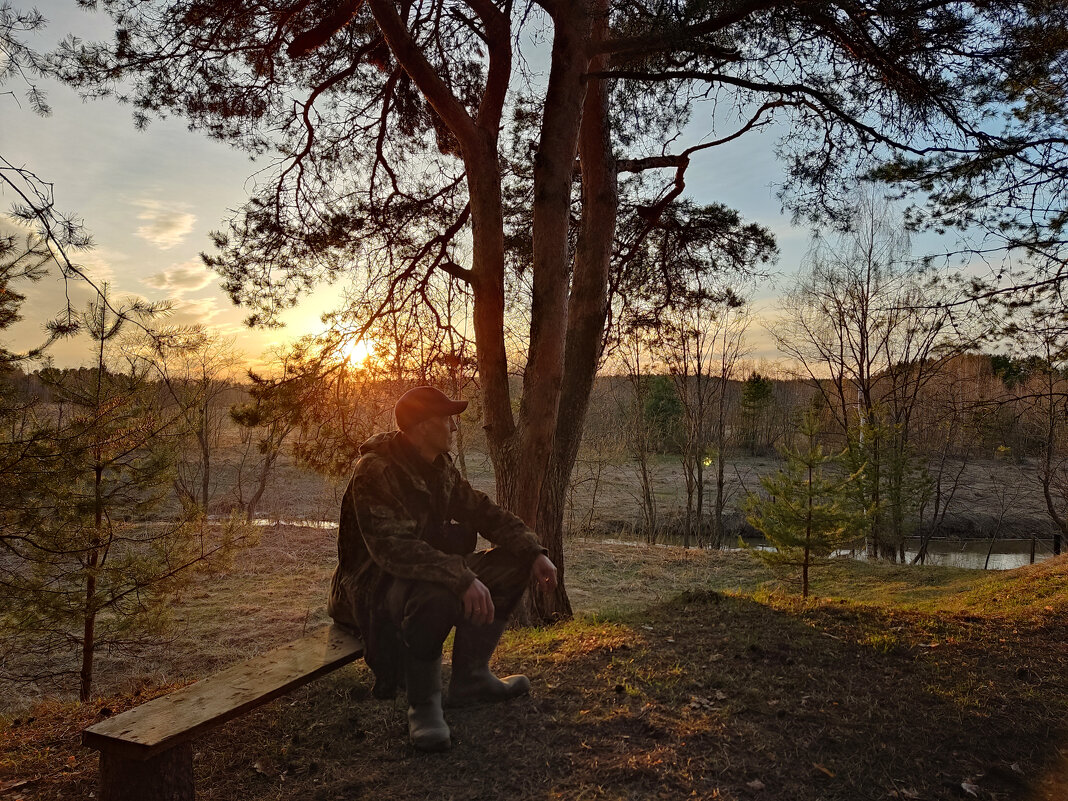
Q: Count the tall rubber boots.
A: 2